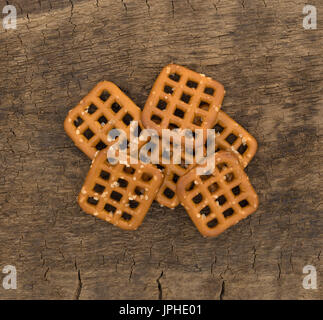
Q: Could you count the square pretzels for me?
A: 6